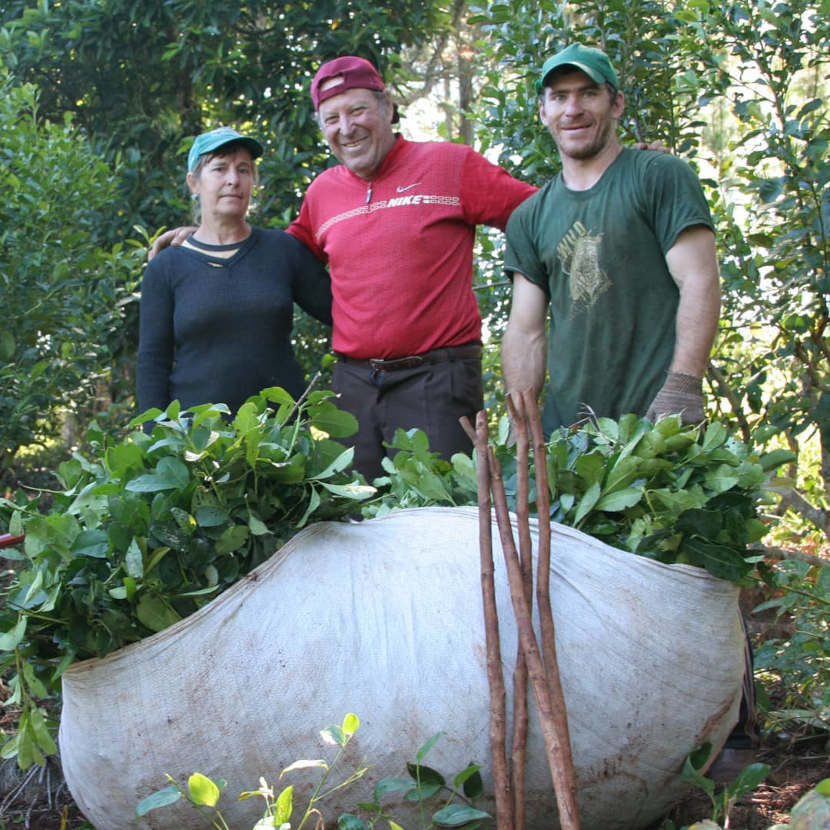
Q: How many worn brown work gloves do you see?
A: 1